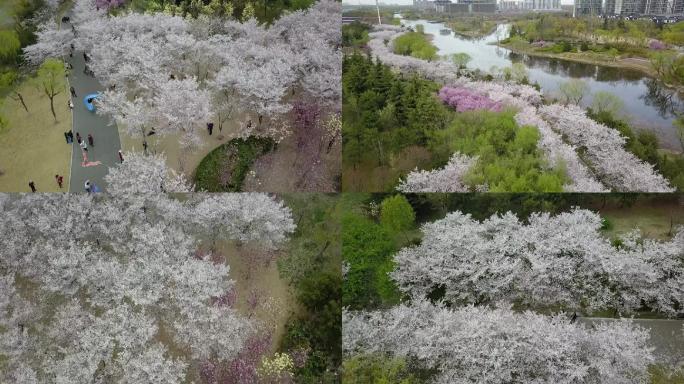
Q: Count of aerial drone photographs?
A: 4